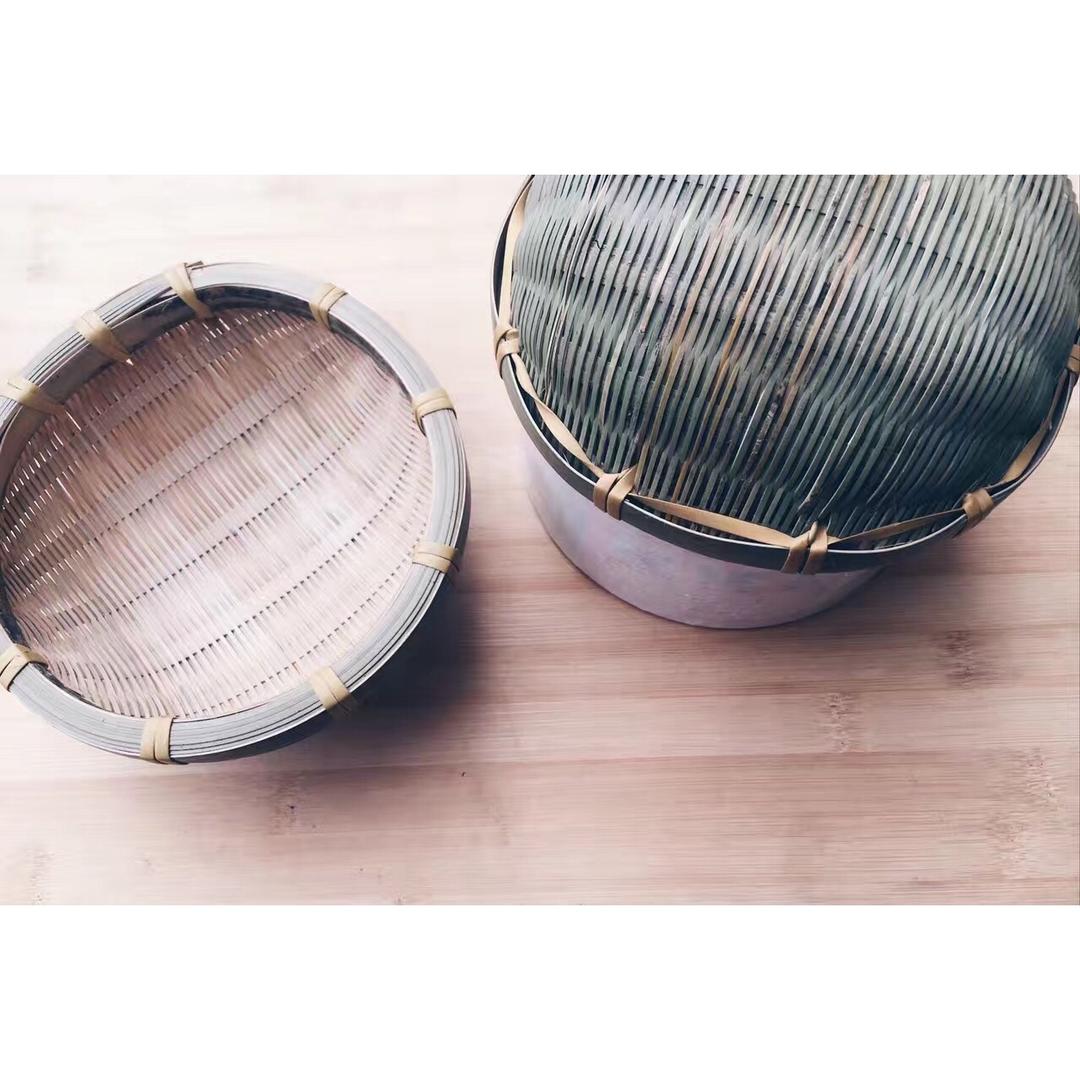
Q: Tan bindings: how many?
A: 14